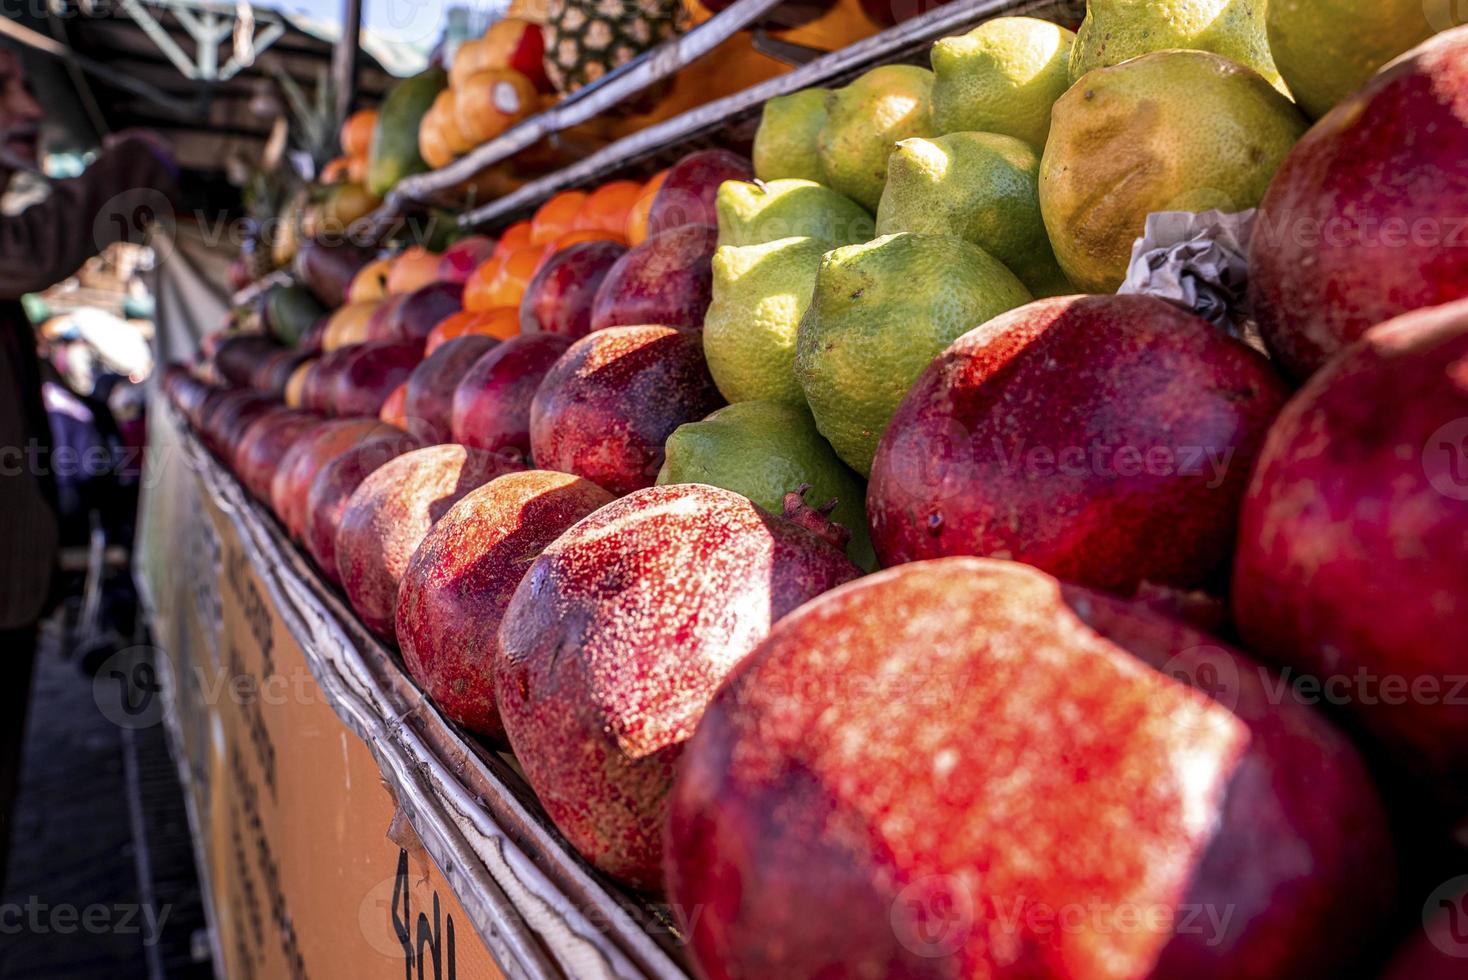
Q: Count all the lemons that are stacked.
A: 11